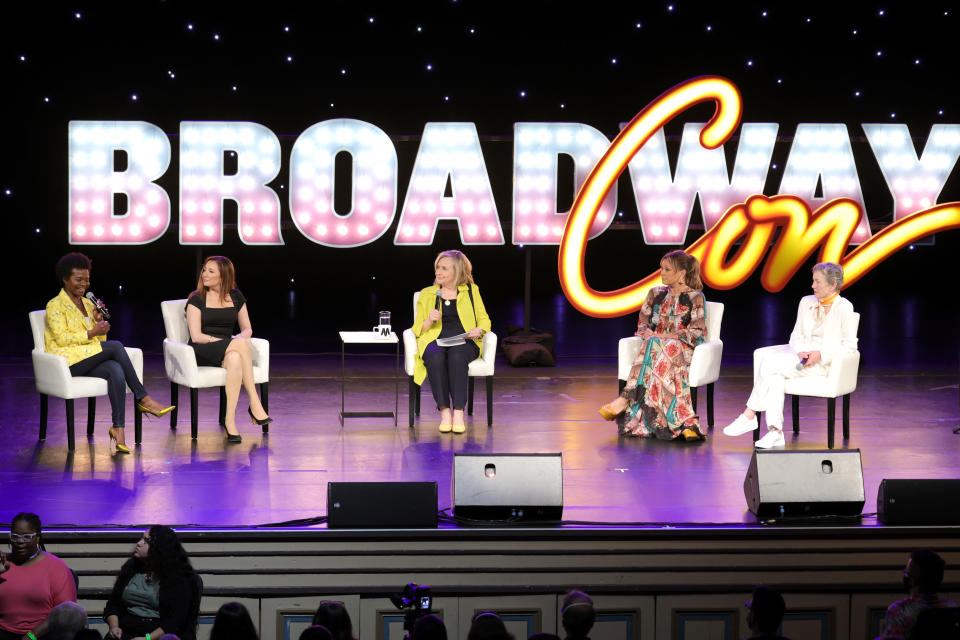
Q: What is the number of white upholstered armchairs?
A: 5